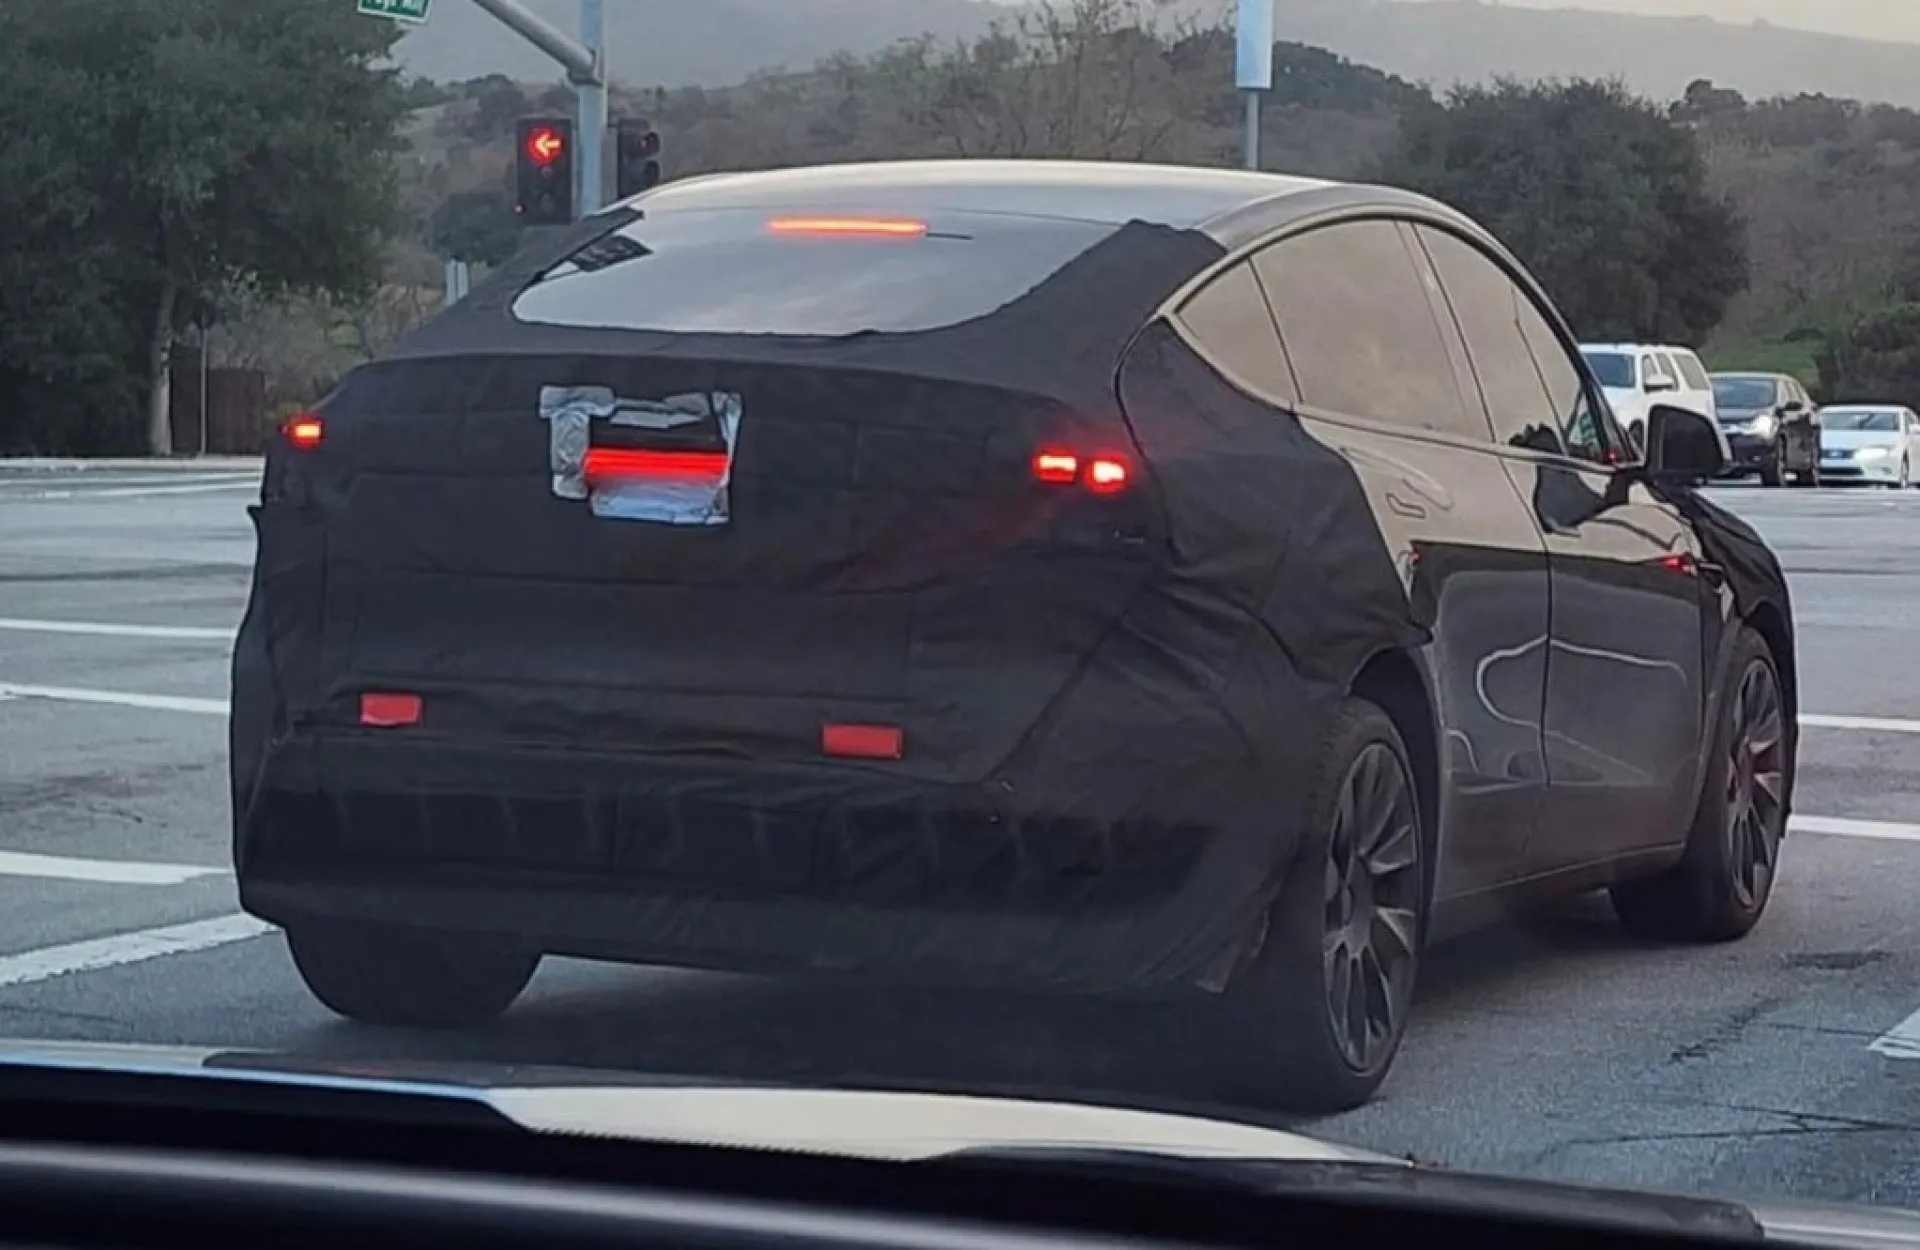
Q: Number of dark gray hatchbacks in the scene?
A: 1